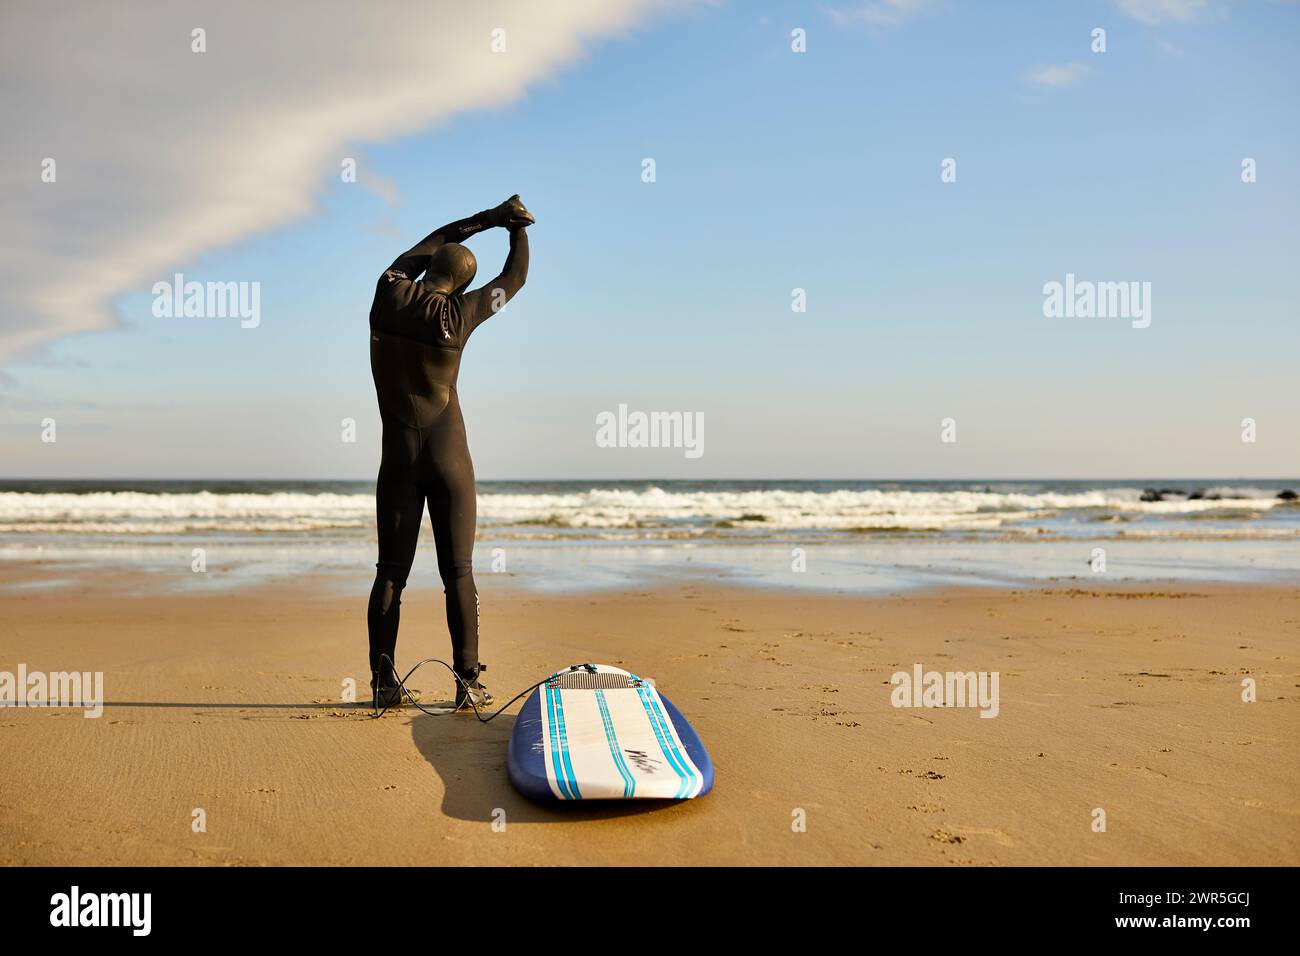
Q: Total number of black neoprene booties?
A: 2